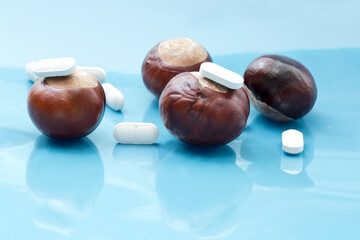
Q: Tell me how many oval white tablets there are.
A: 7